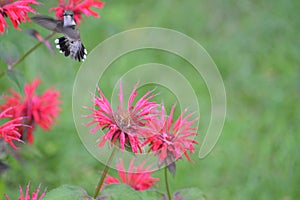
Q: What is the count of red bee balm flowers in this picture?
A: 8